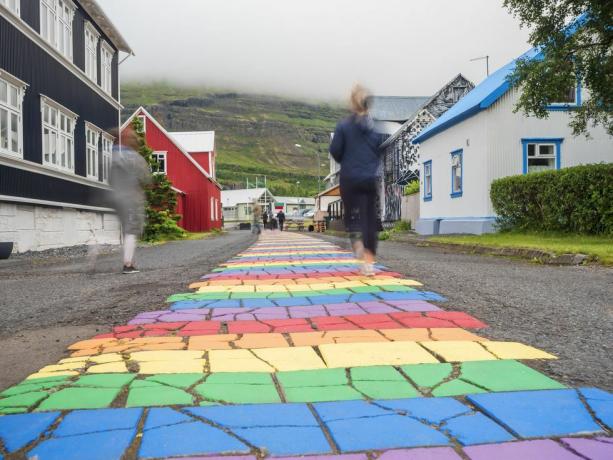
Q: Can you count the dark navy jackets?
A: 1